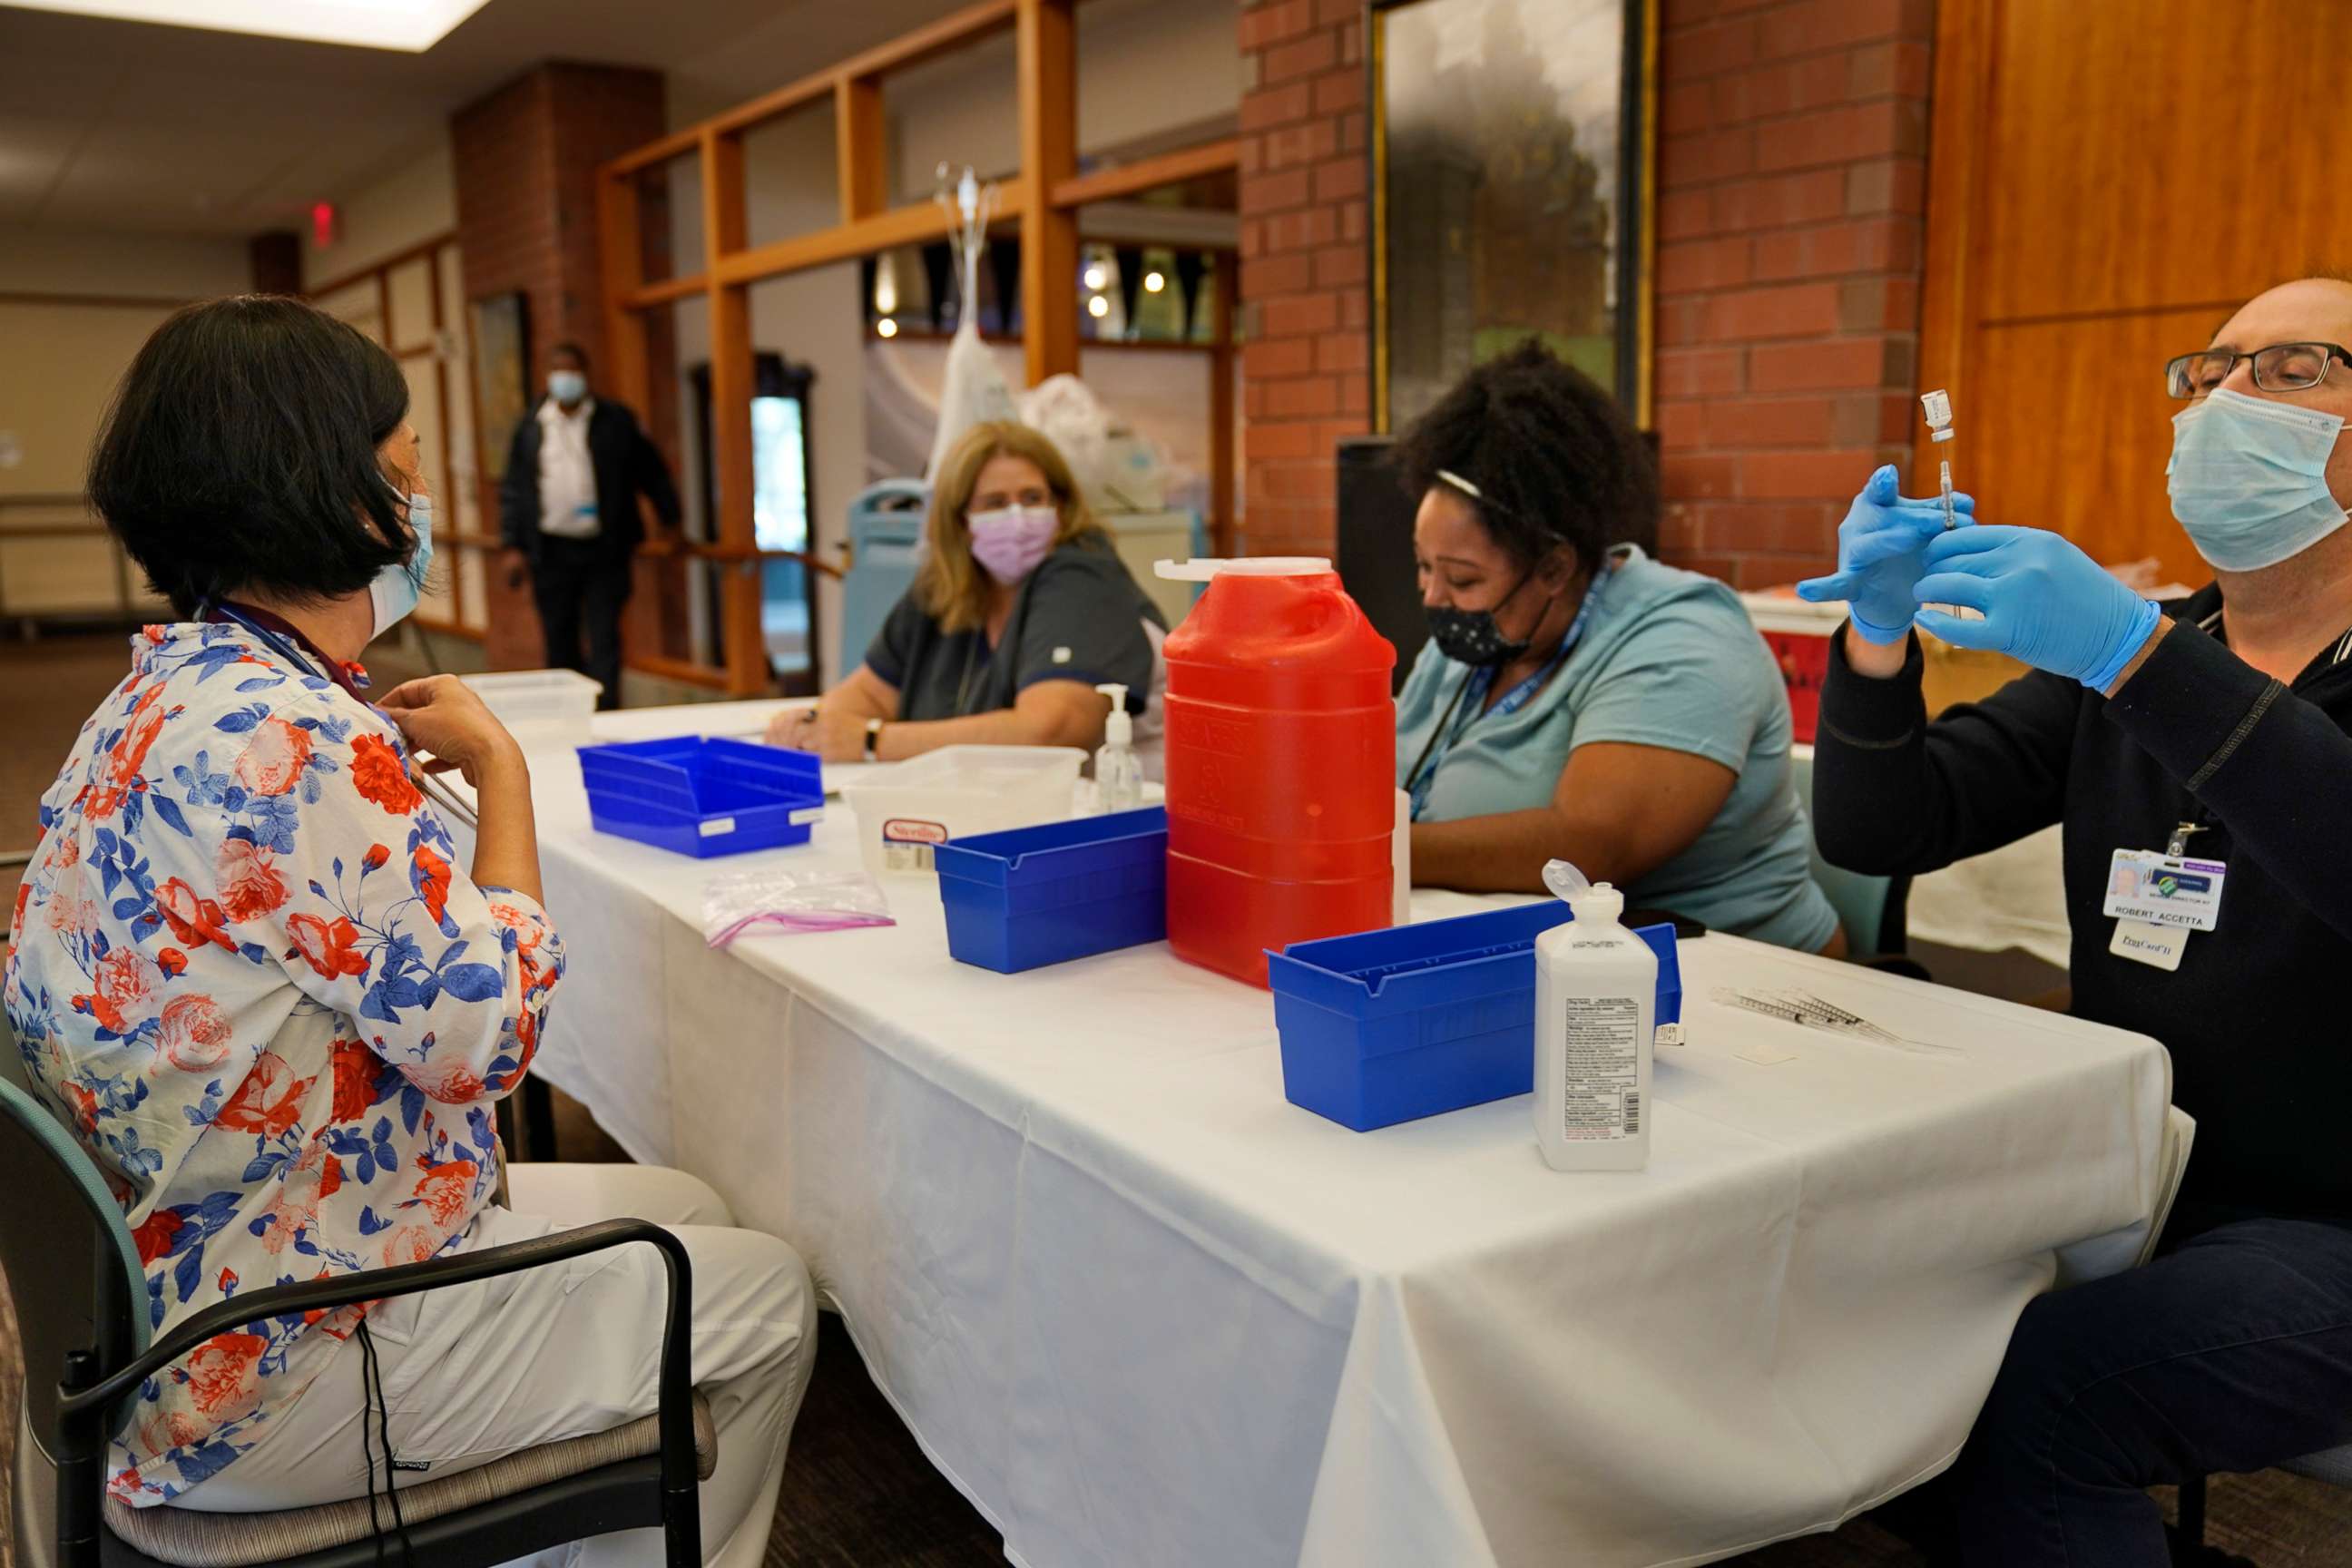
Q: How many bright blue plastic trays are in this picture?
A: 3